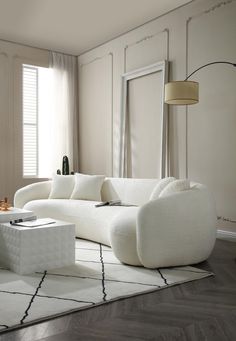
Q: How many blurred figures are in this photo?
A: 0